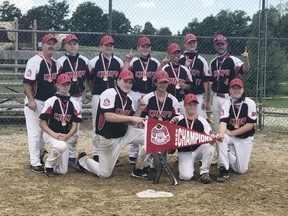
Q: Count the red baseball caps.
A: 12